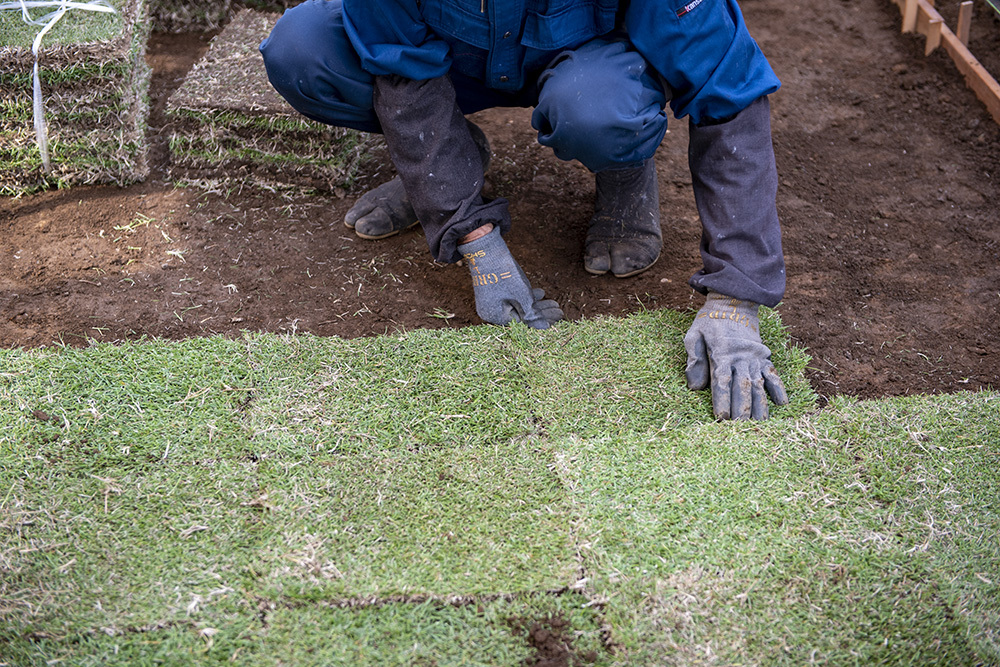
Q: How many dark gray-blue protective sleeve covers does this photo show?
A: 2